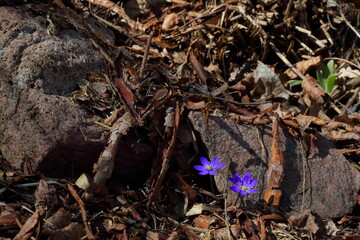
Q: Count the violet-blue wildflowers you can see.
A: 2